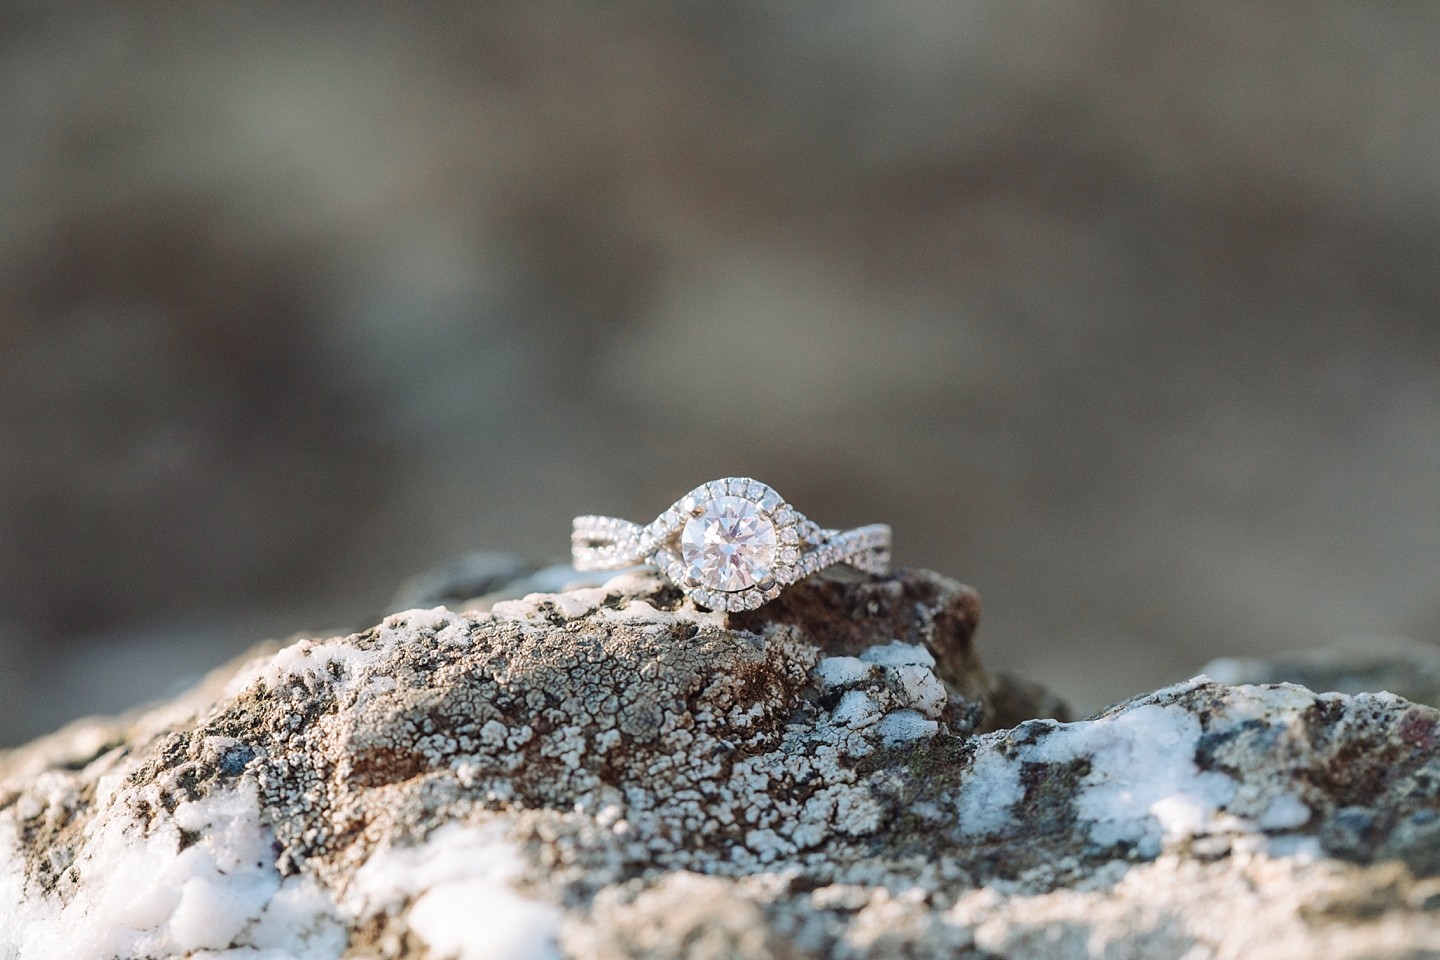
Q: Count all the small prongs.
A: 4